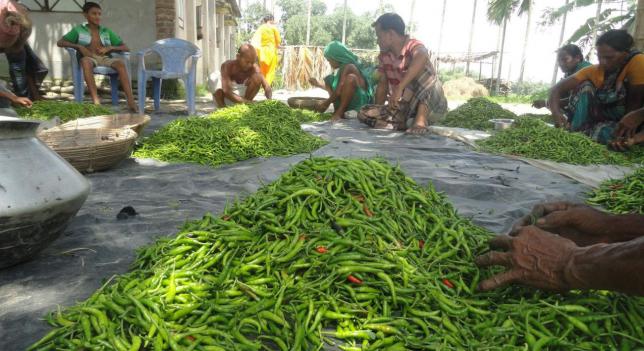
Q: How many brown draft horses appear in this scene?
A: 0